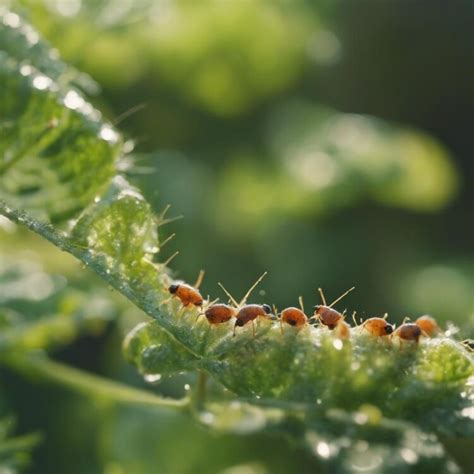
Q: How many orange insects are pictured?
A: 8